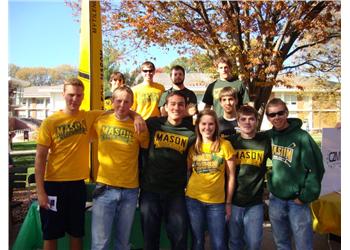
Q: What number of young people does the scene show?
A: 11